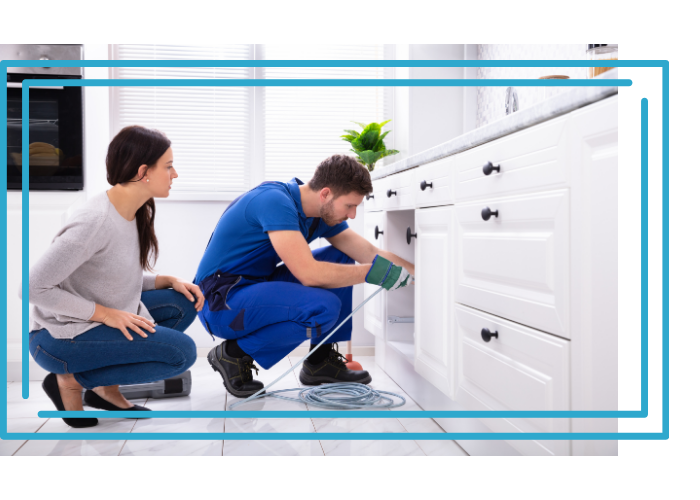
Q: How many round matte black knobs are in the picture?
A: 8